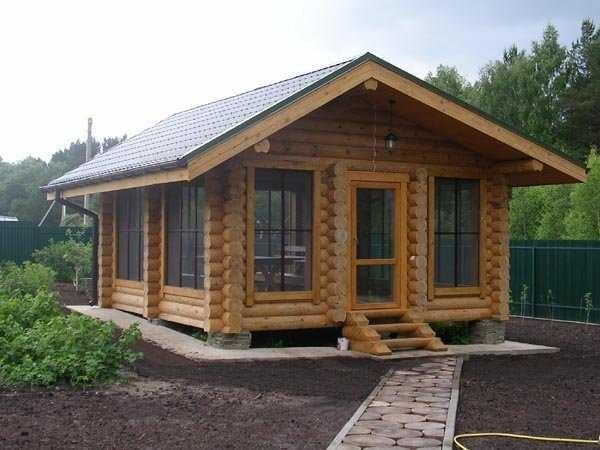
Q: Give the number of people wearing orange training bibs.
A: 0